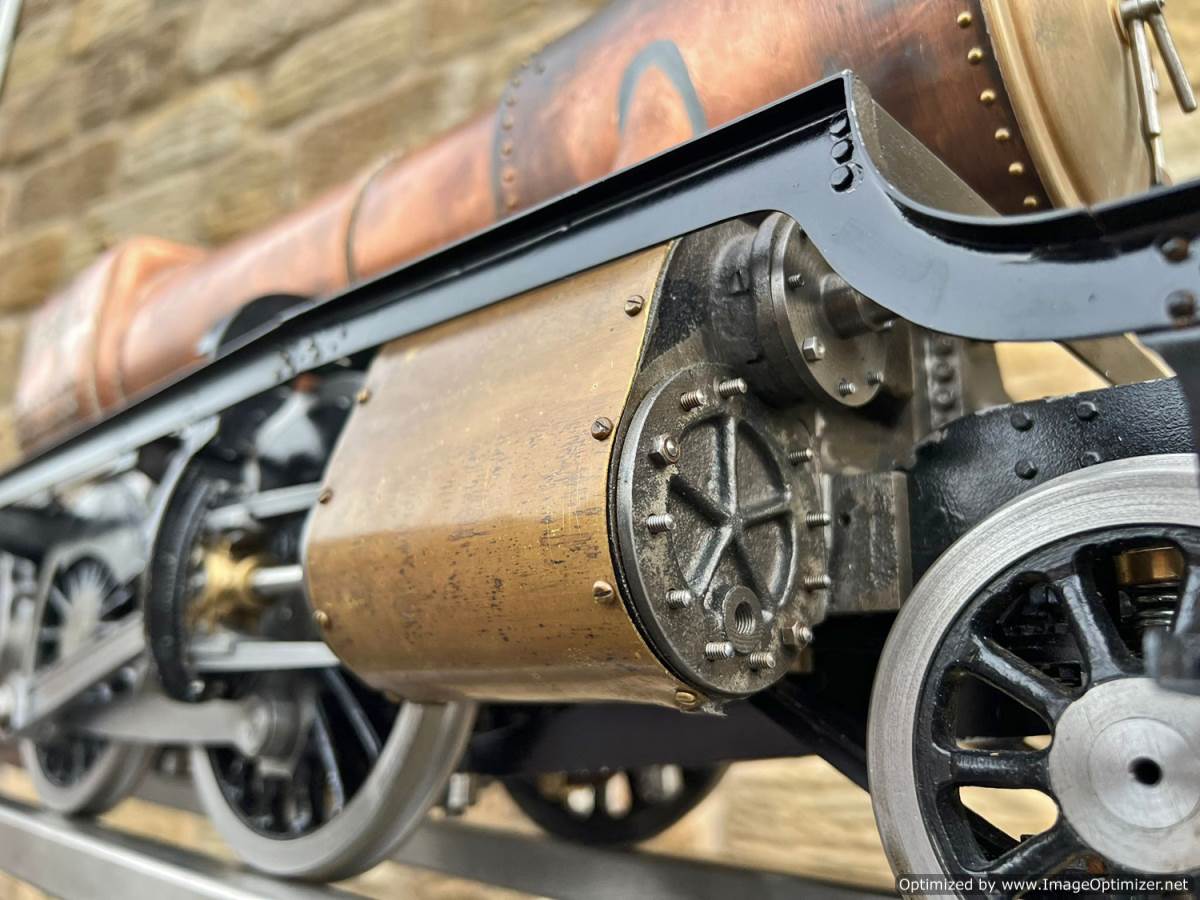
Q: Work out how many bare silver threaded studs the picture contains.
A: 12